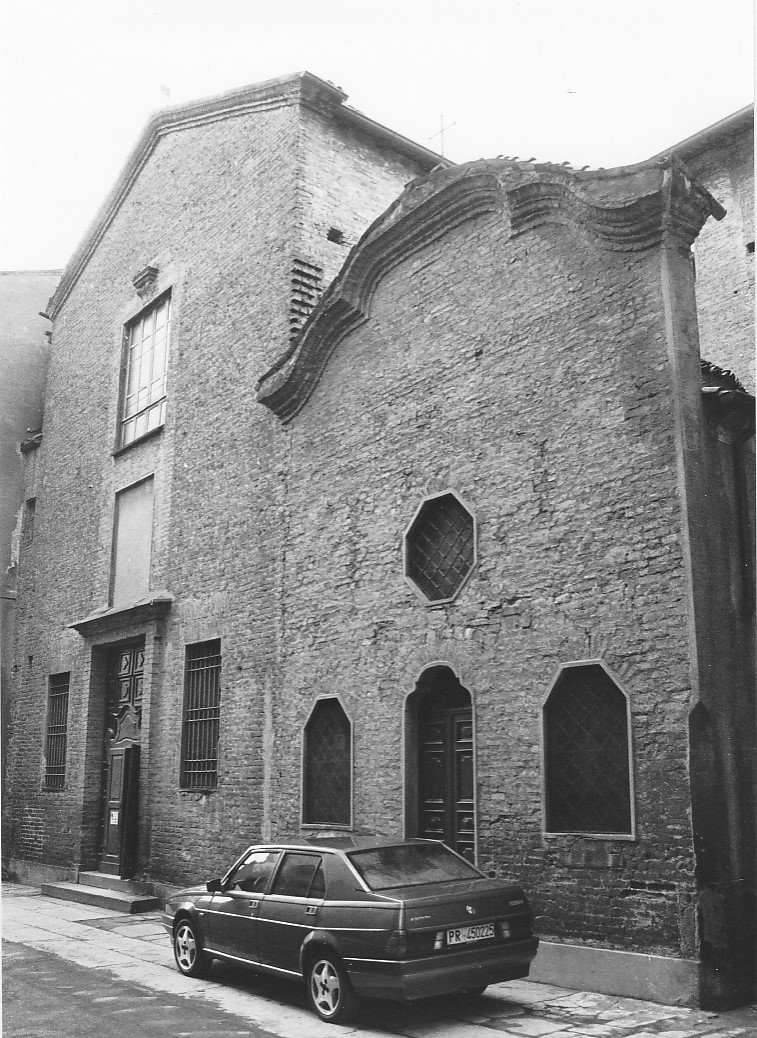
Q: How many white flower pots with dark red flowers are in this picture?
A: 0